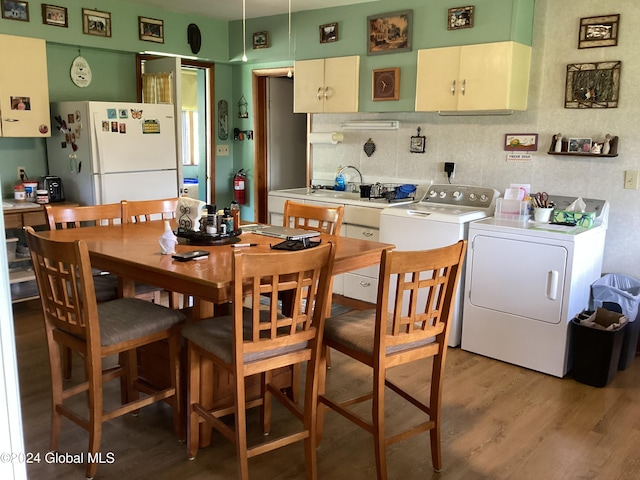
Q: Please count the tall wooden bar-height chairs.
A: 6